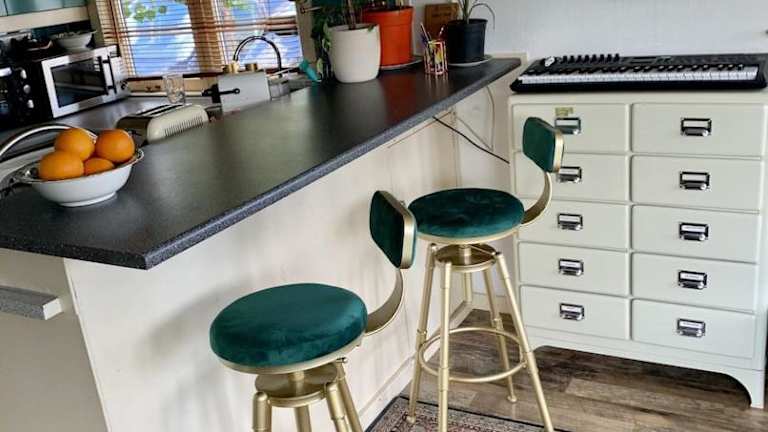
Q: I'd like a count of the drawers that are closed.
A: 10